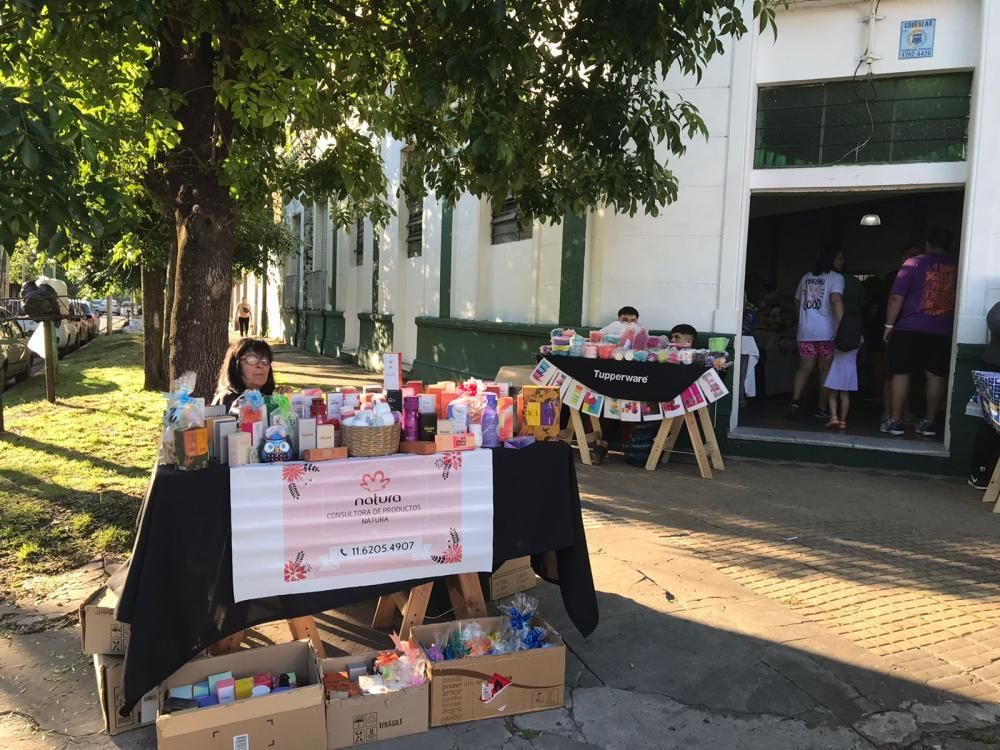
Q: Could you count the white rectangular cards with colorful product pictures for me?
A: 10